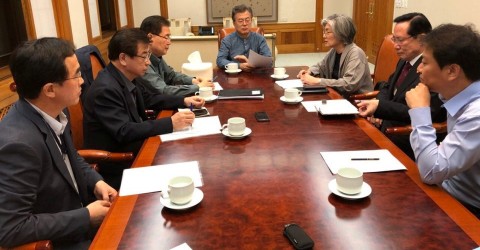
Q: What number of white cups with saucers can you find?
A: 7